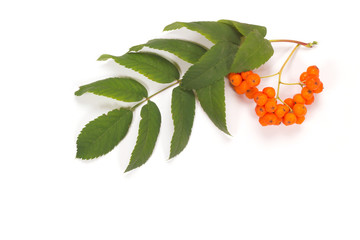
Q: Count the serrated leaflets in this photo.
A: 11